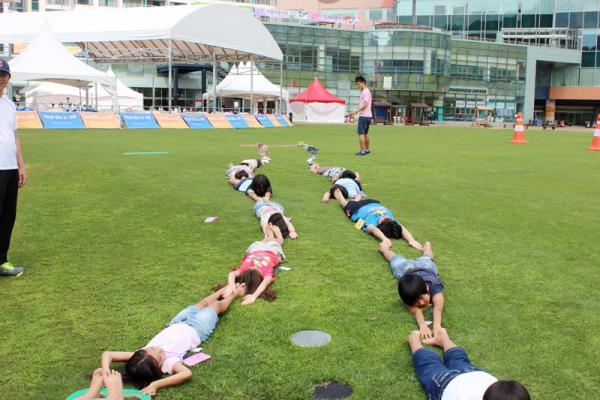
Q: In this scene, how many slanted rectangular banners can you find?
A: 13